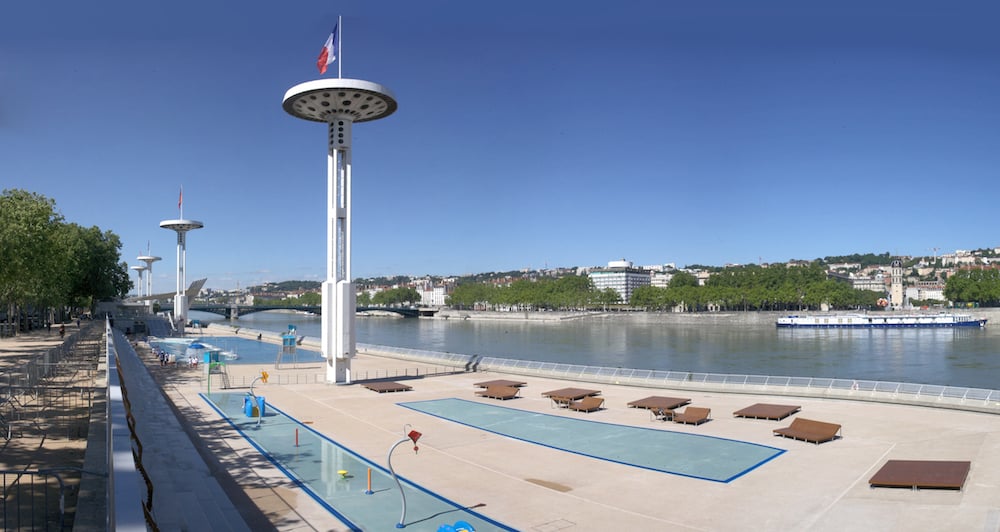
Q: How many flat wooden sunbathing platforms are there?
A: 6